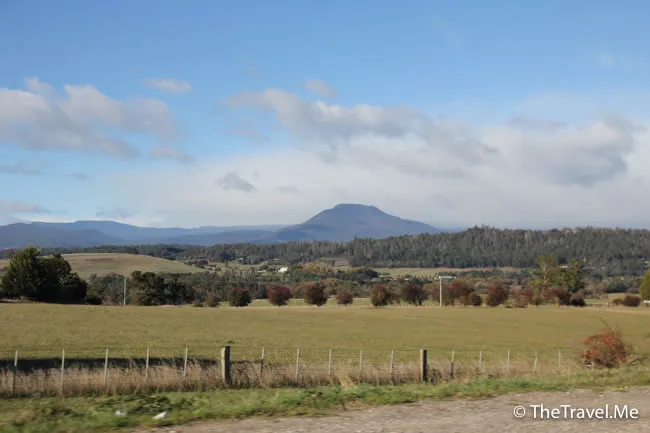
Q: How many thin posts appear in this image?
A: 15